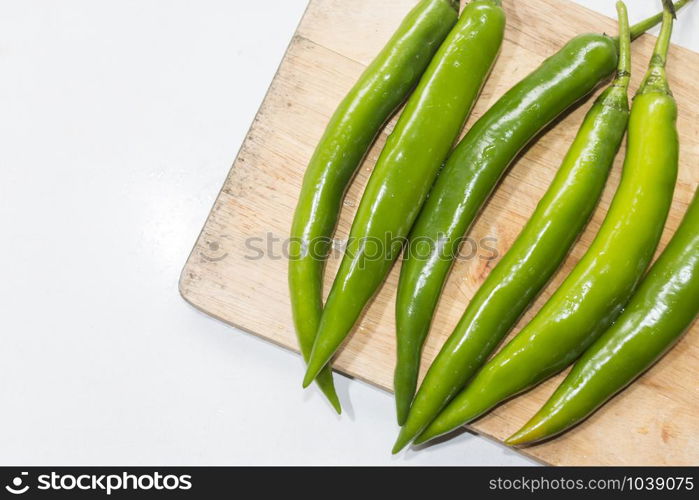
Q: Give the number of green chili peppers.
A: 6